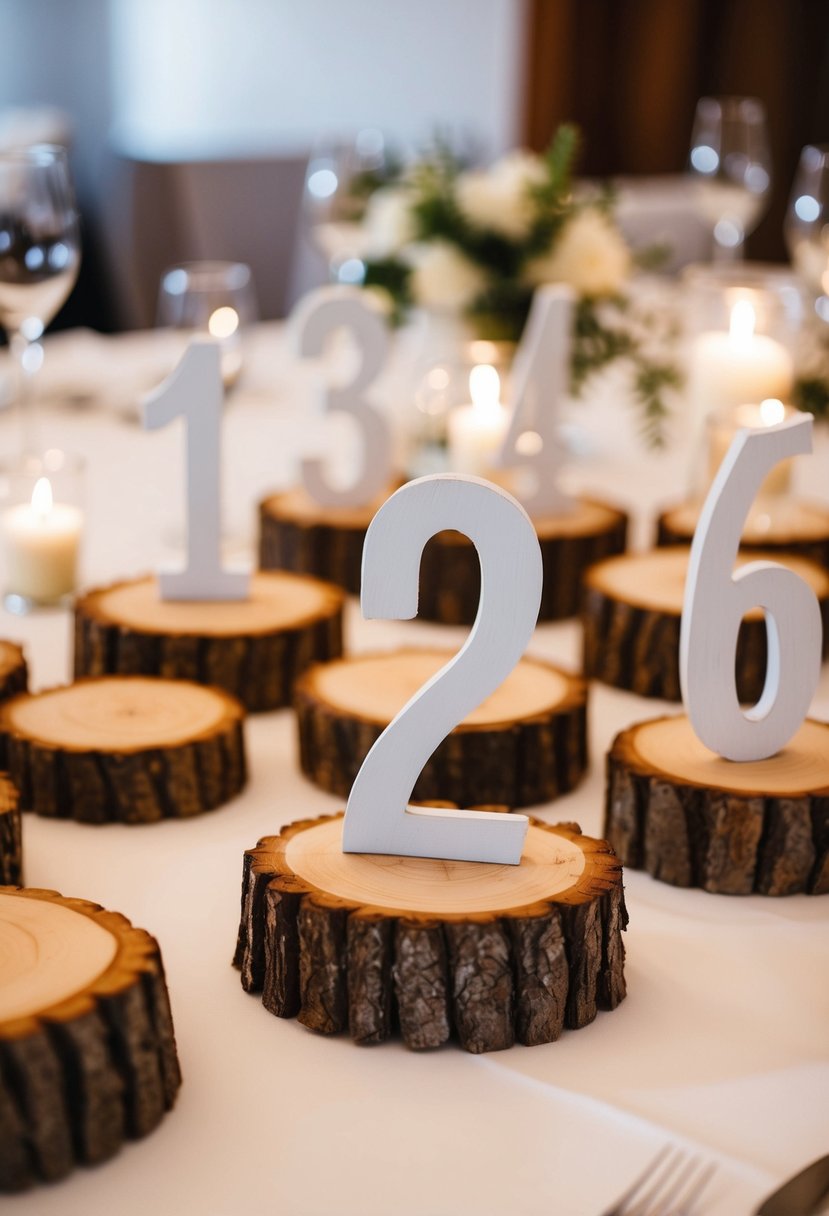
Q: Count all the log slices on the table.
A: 12